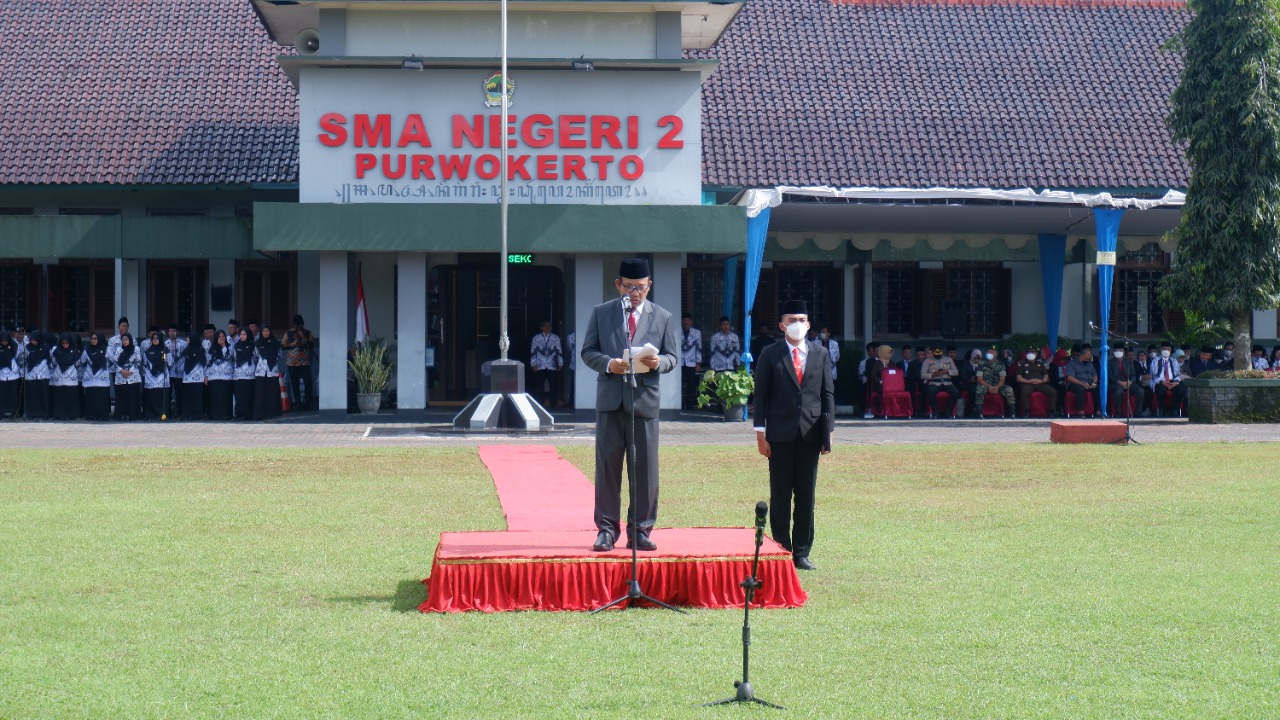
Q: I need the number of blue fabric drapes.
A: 4